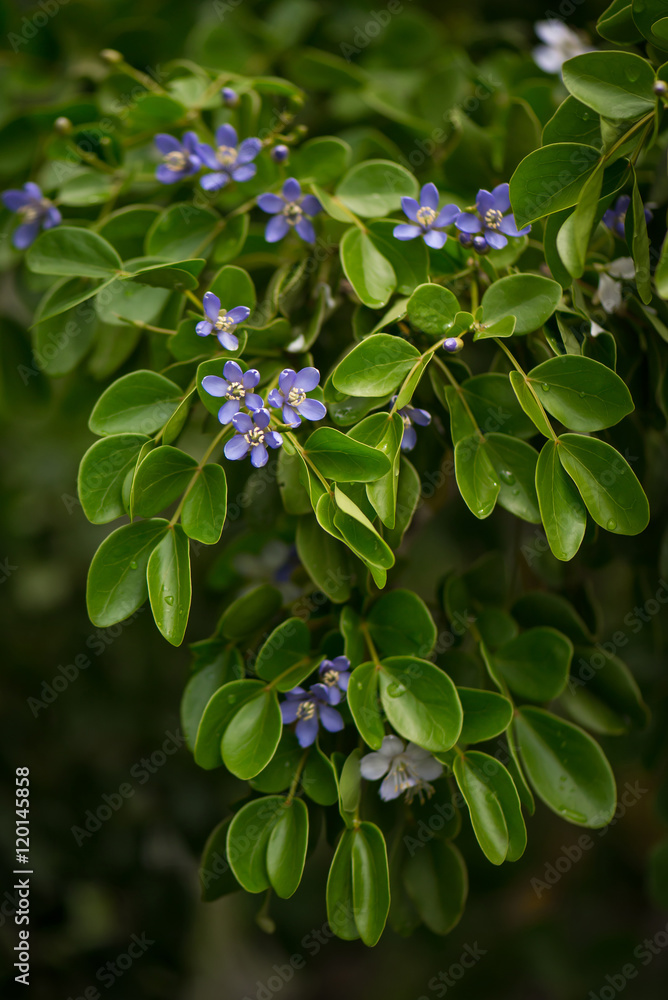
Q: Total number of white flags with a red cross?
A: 0